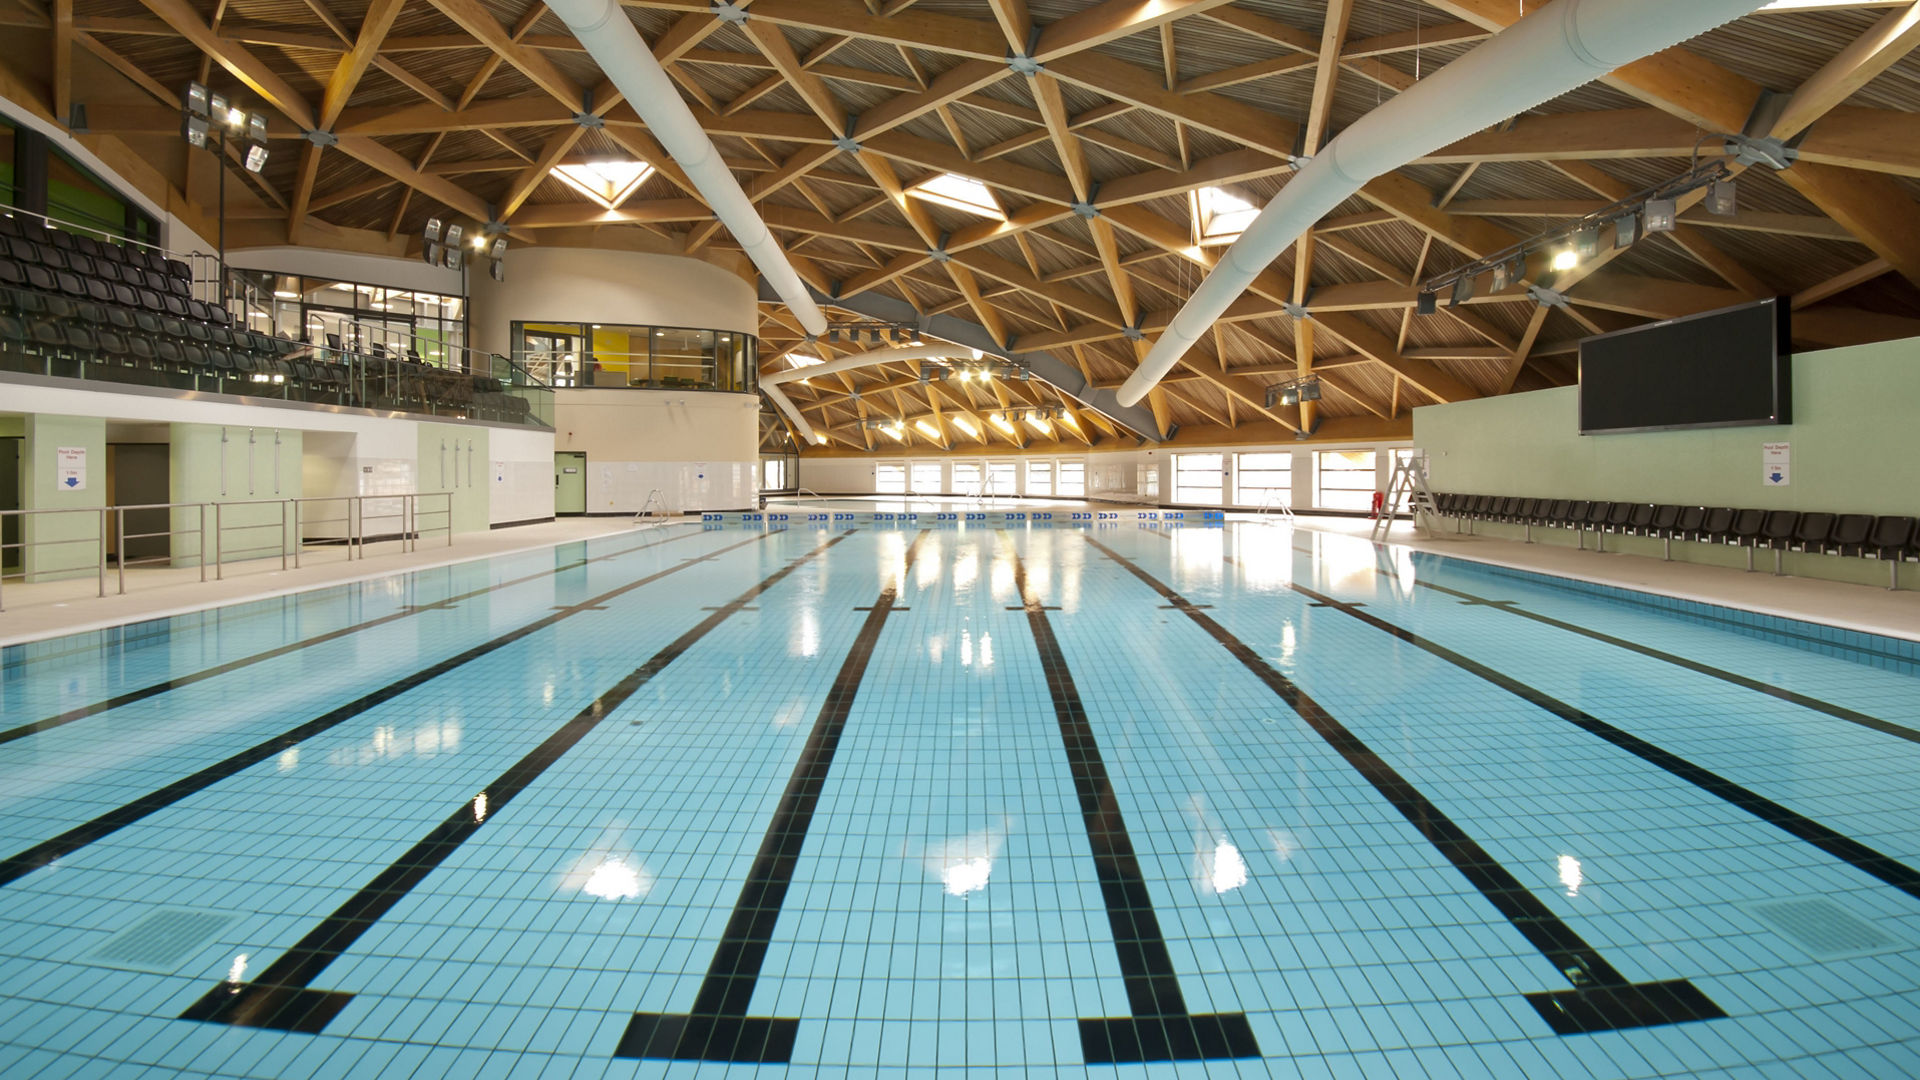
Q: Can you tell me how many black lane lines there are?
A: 8